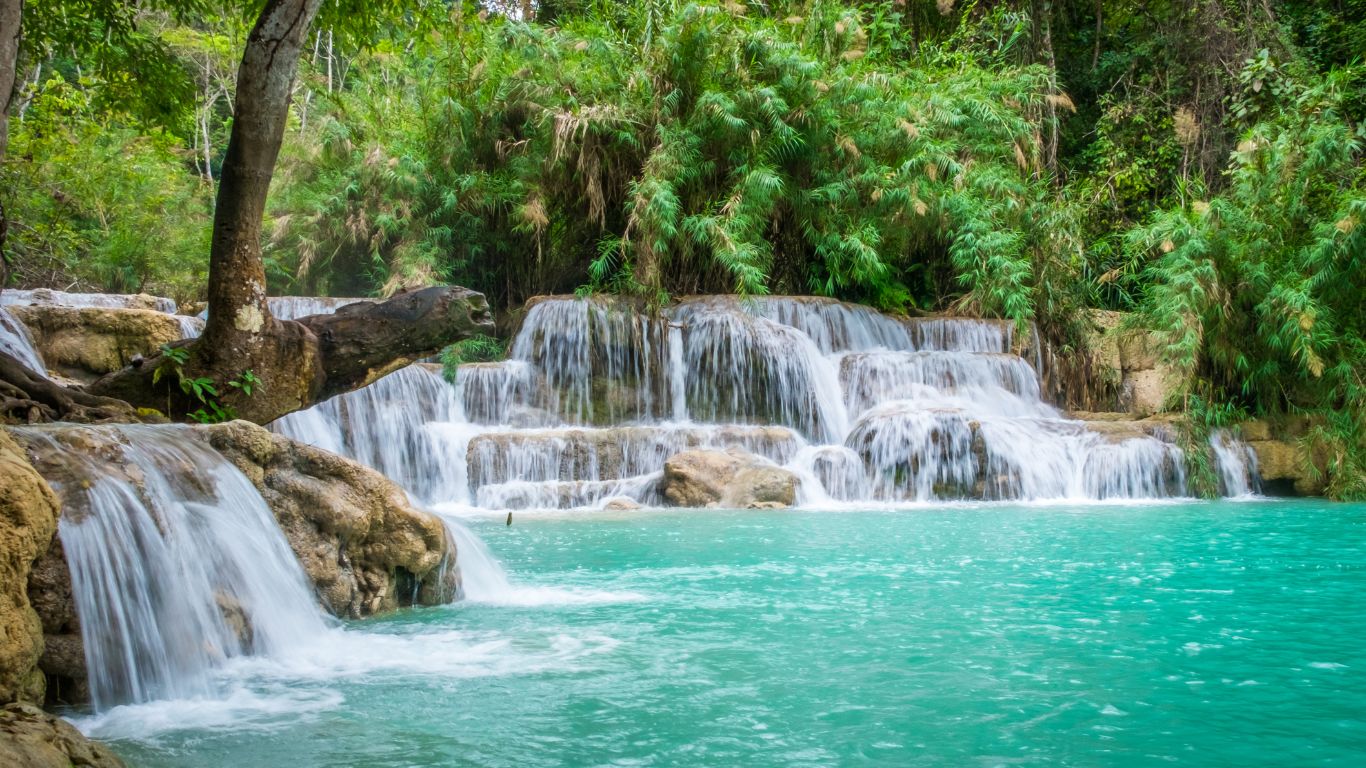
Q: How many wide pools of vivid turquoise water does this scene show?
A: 1